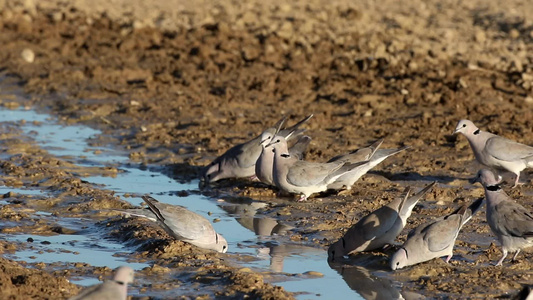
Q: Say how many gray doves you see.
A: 10